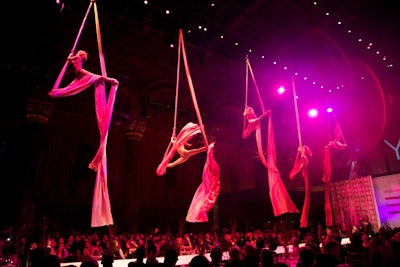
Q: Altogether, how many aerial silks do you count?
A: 5